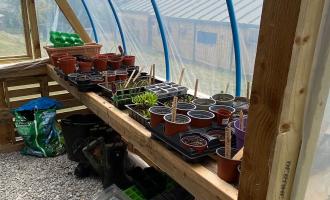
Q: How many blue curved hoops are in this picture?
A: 4